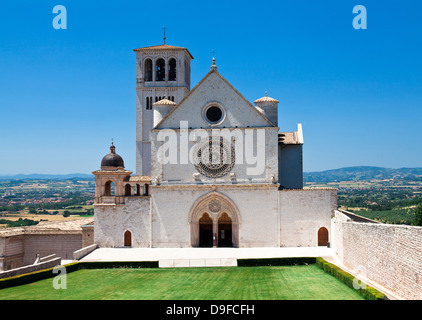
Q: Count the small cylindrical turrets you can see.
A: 2